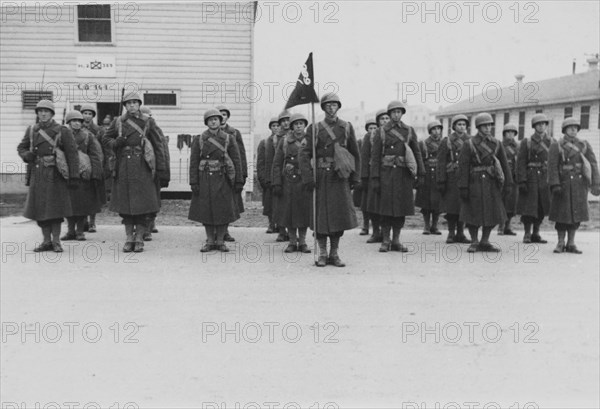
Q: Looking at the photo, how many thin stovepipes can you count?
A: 1